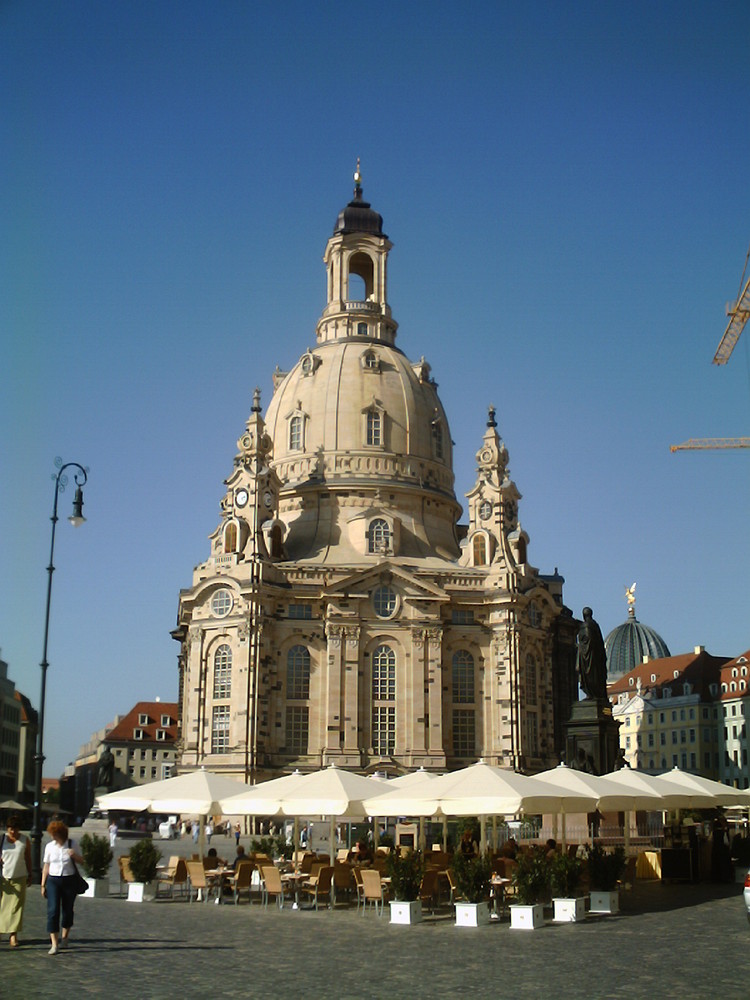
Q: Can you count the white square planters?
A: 7